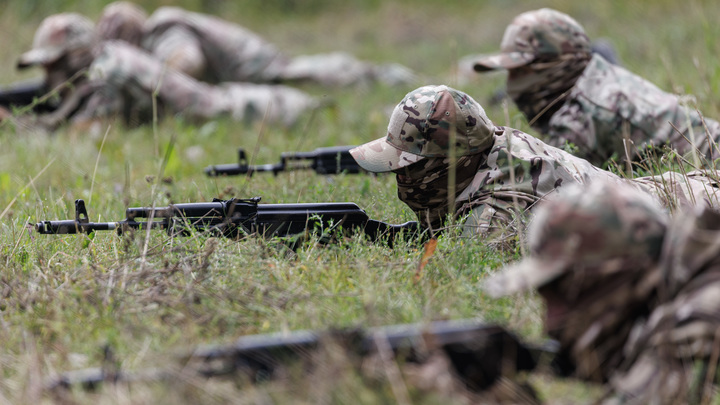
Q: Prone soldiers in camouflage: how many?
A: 5